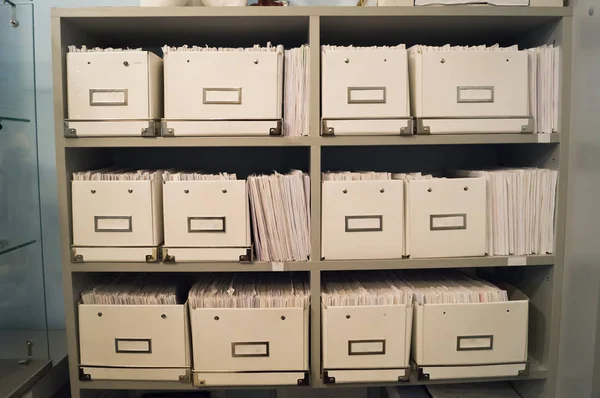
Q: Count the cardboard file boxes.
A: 12